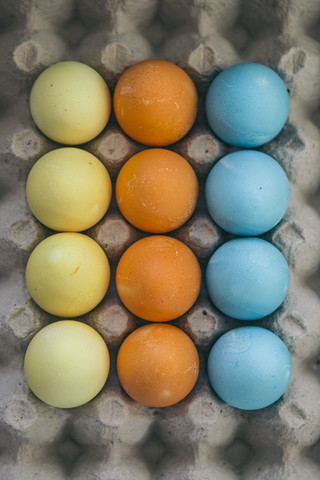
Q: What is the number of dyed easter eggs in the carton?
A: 12